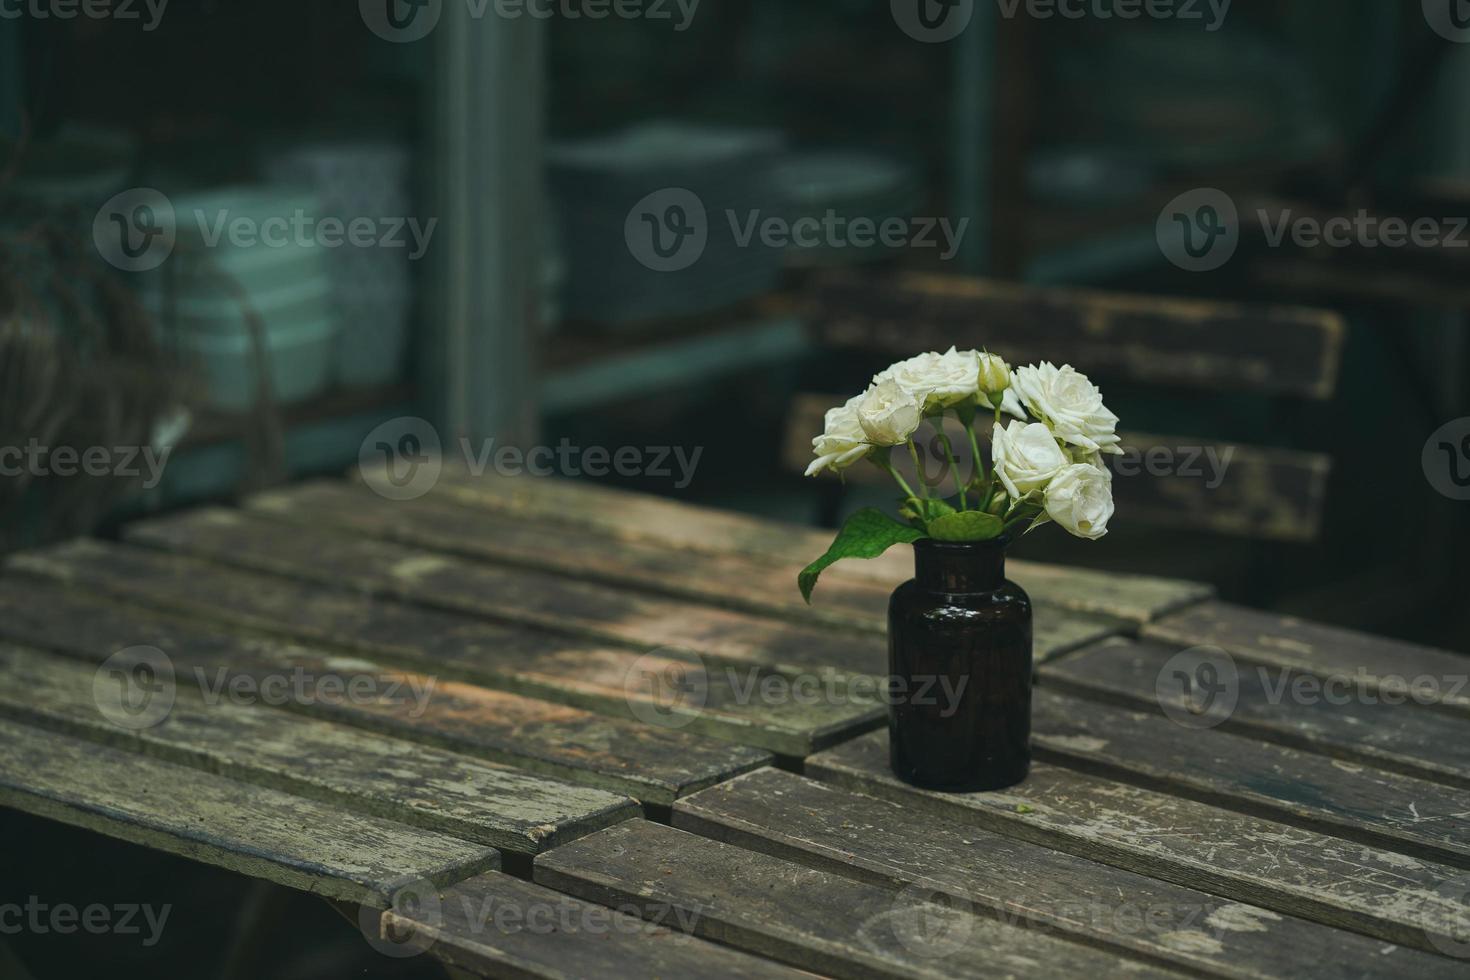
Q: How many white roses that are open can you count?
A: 6